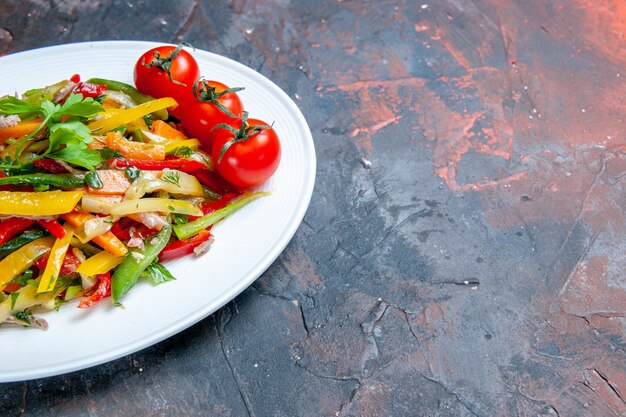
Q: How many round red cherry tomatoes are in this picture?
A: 3